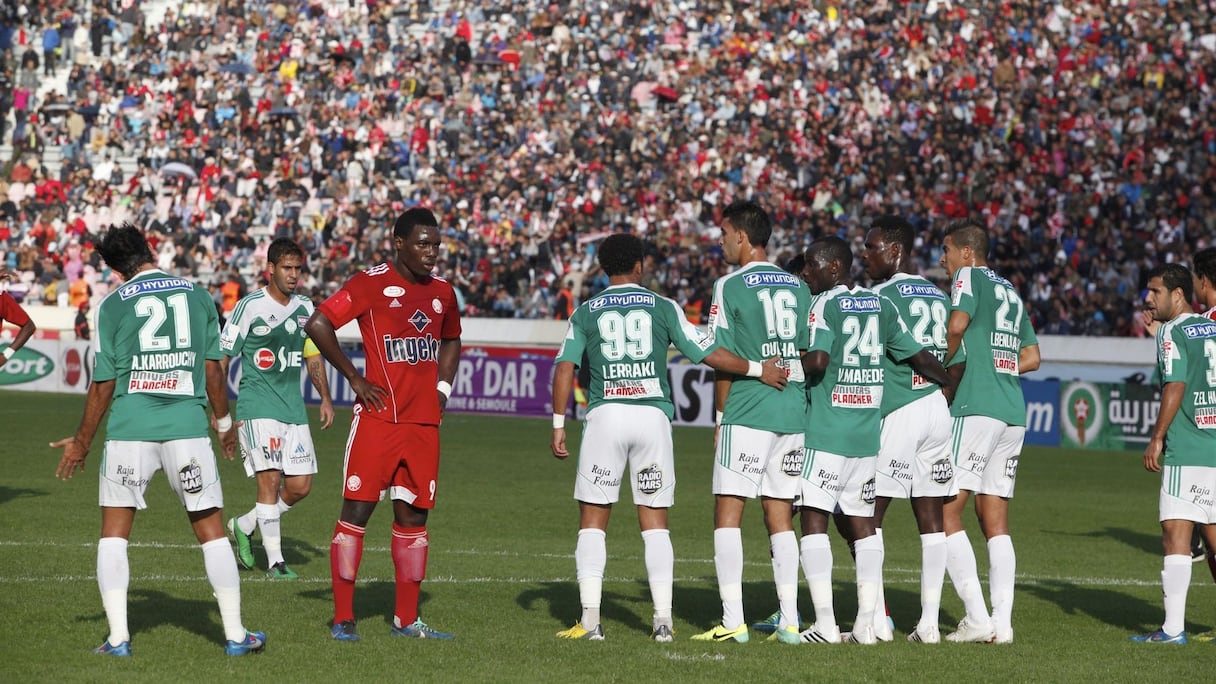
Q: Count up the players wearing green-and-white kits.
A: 8